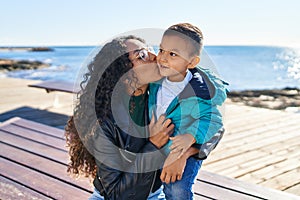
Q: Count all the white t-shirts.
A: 1